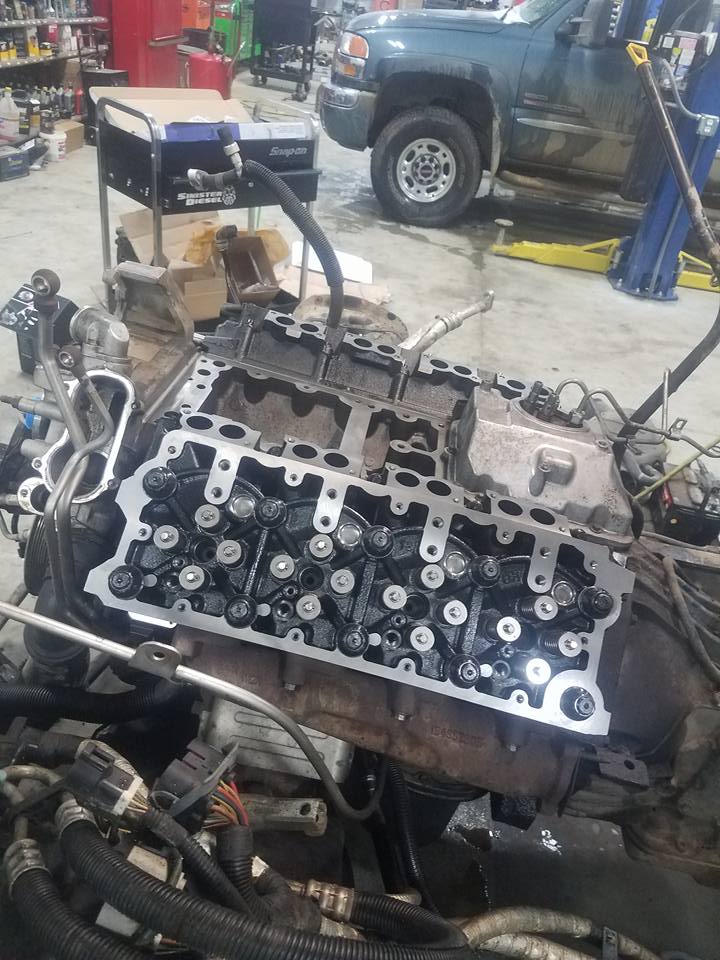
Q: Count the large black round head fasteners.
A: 10